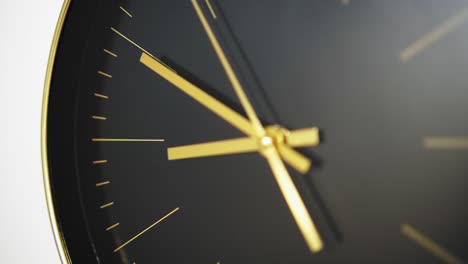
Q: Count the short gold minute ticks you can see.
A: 9